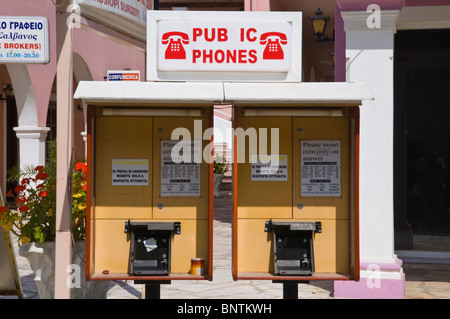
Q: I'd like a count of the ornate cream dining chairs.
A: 0